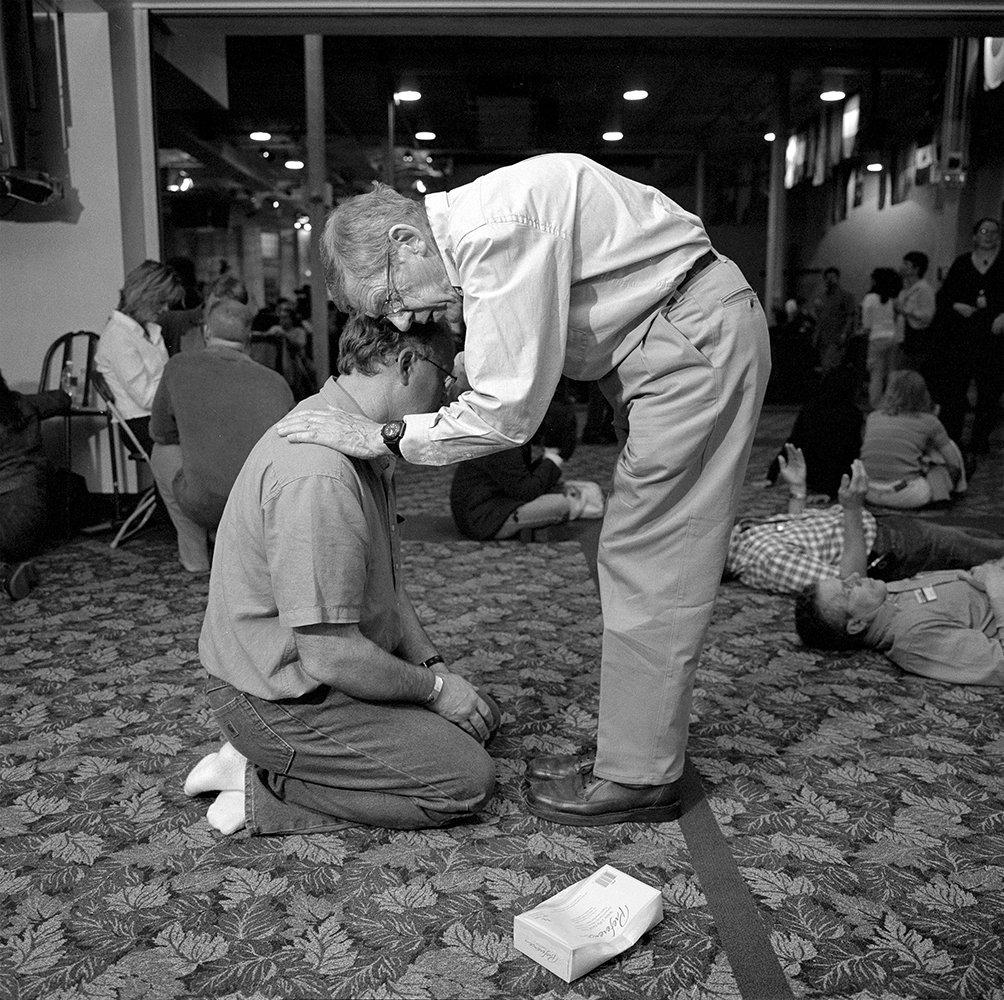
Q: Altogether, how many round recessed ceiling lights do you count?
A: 9